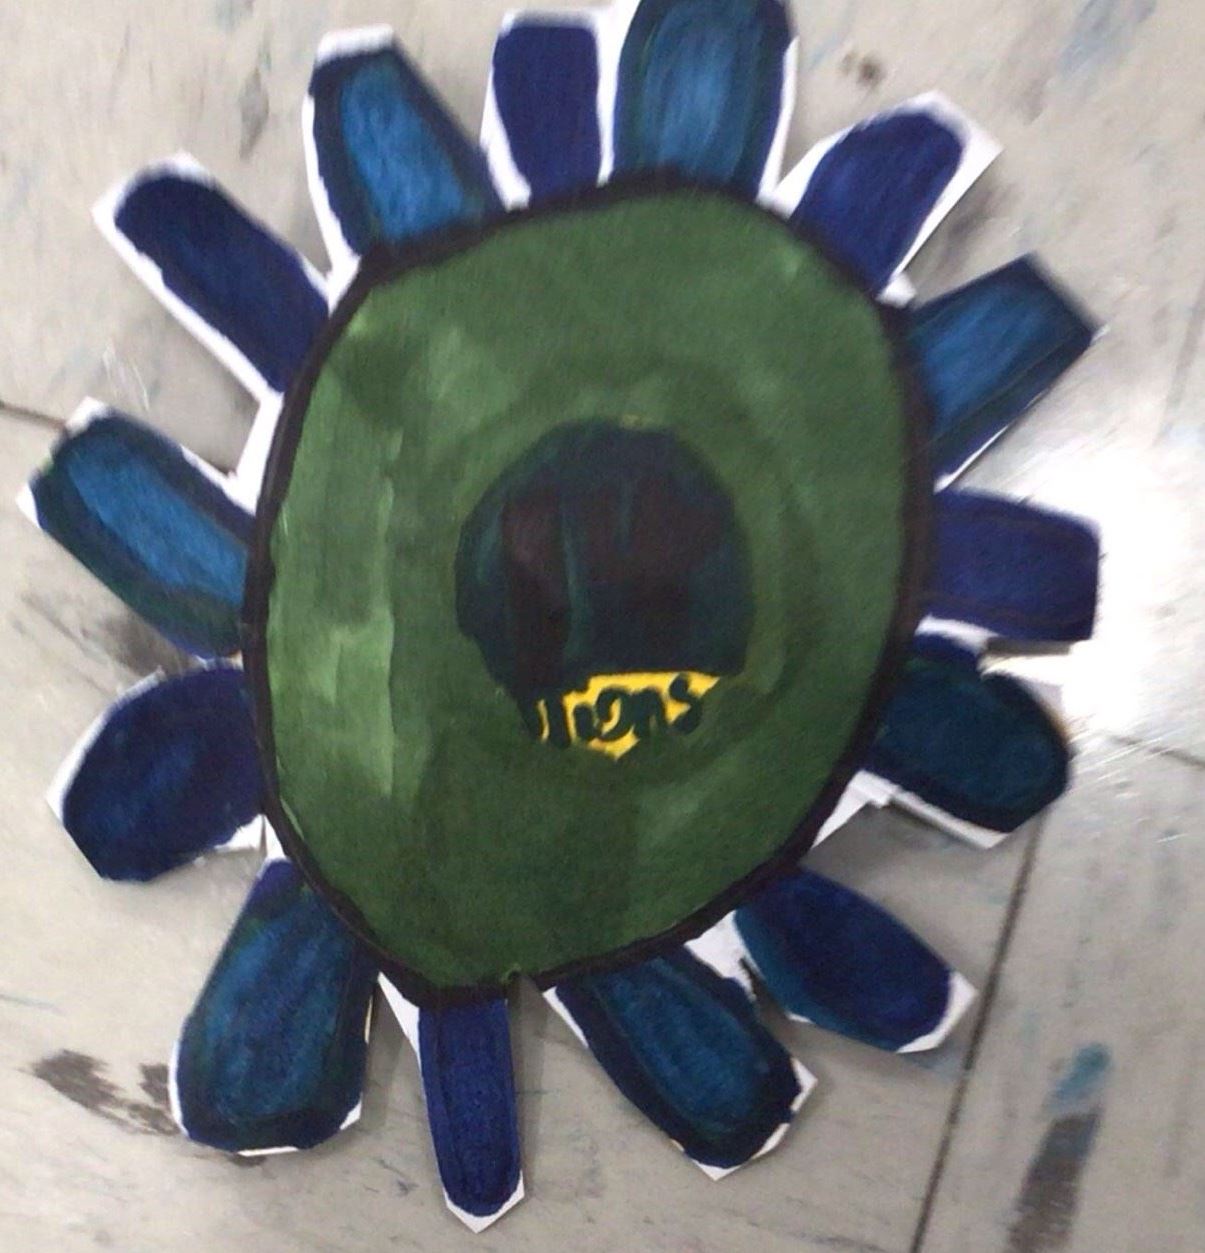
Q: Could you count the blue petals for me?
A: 14